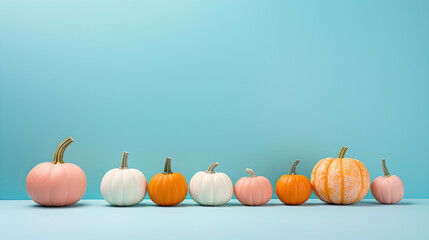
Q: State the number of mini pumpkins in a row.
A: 8